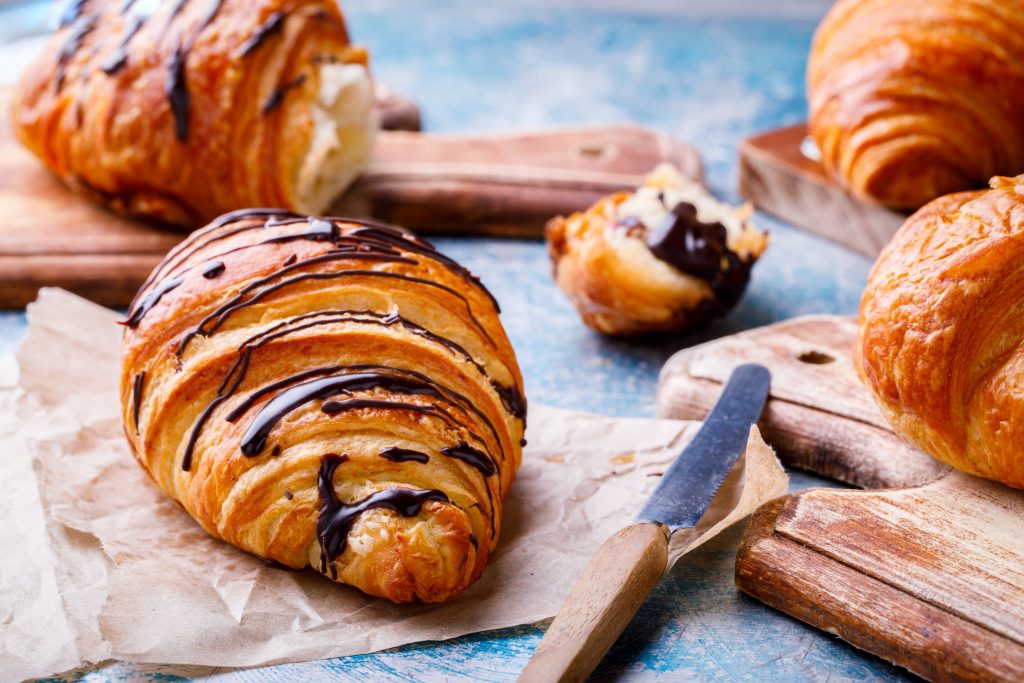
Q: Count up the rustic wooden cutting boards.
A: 3